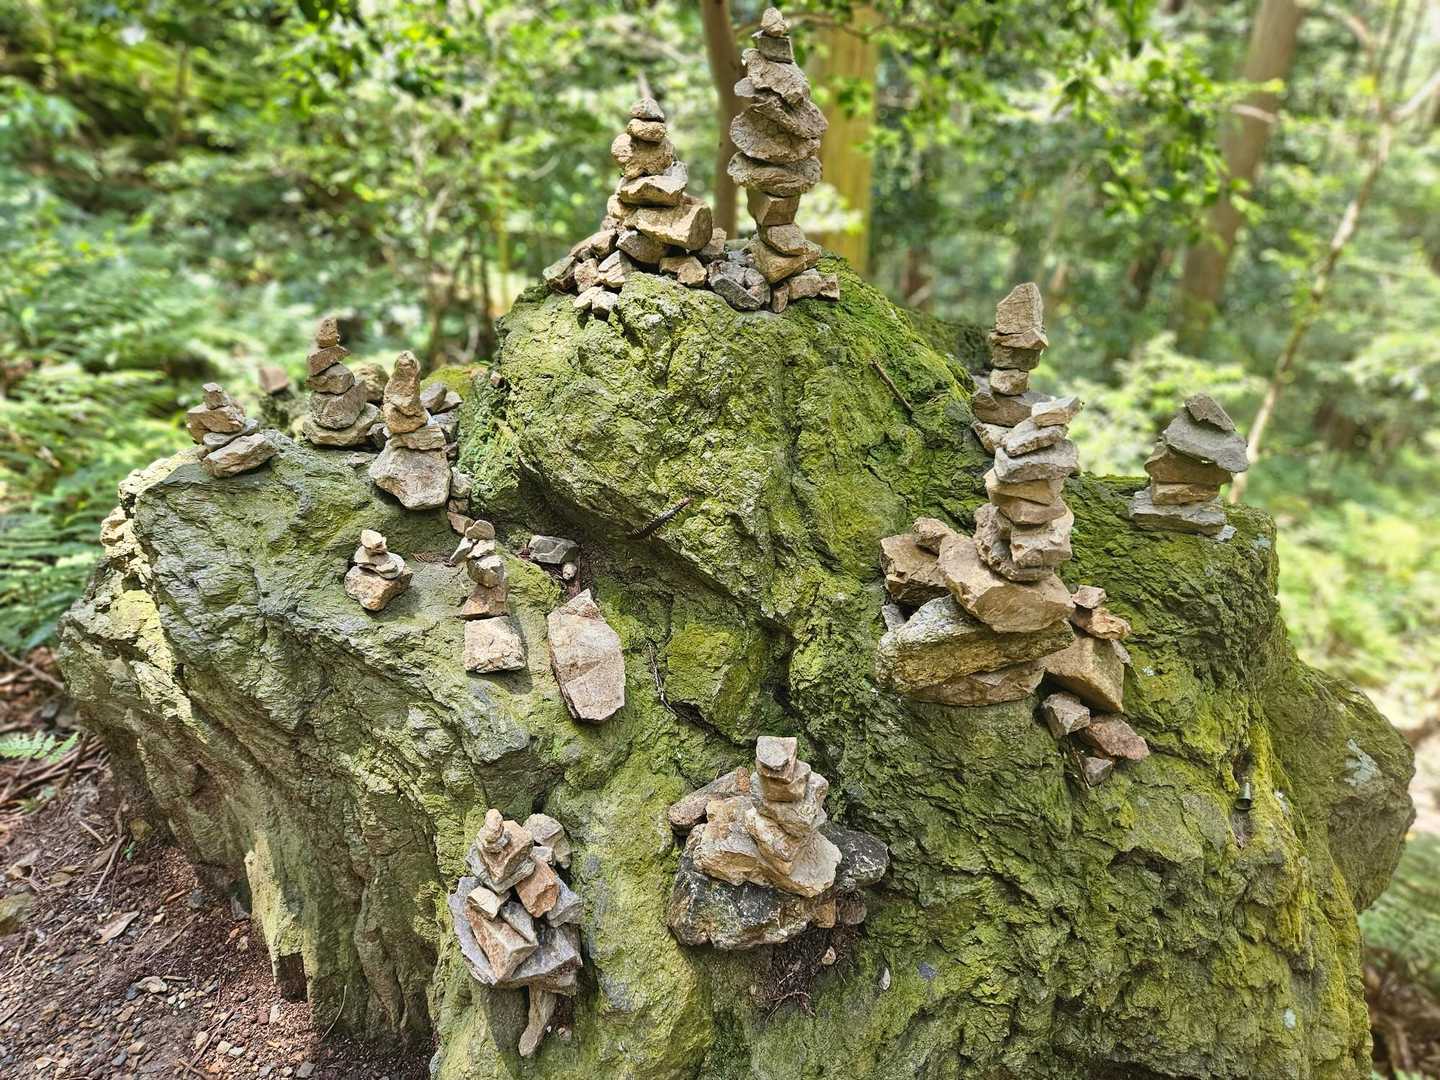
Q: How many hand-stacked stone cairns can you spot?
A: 12